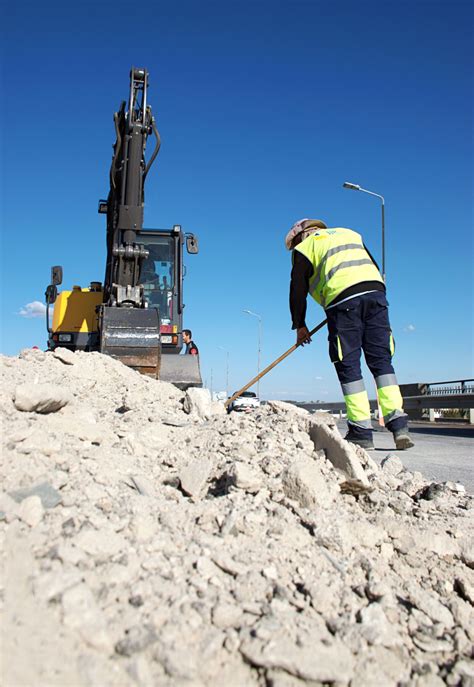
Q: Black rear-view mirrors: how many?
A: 3